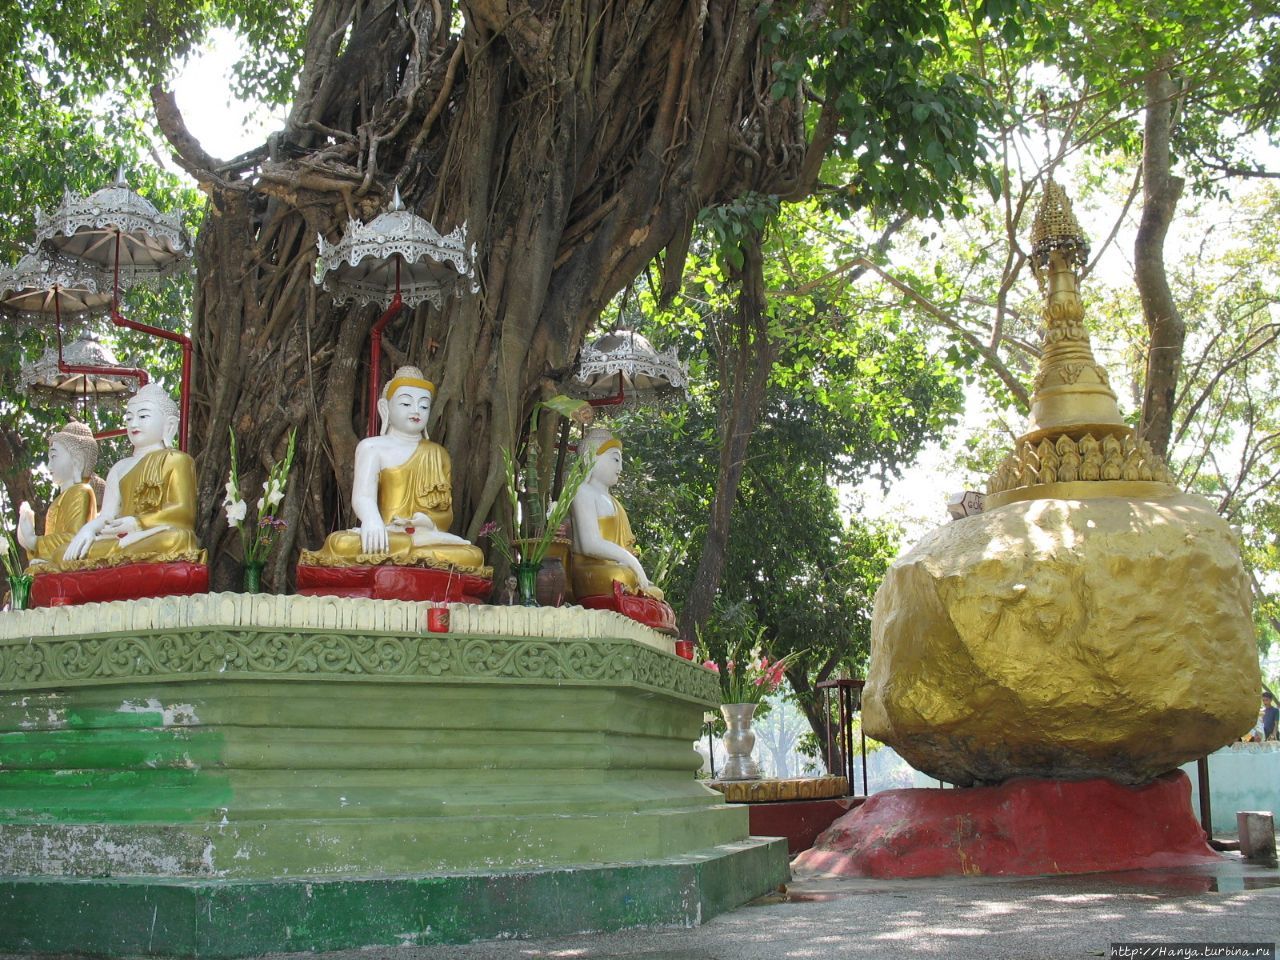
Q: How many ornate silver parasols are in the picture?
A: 5